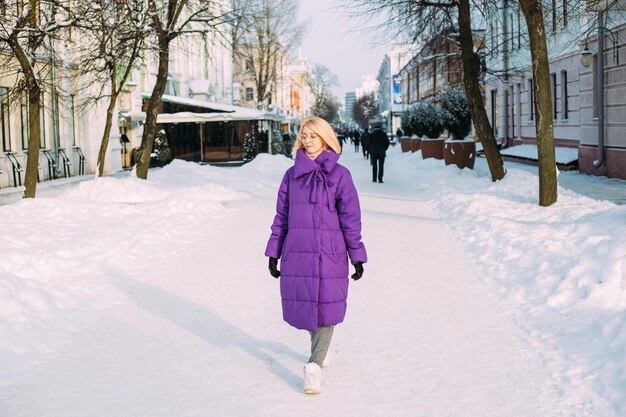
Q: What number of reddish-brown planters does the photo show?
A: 4